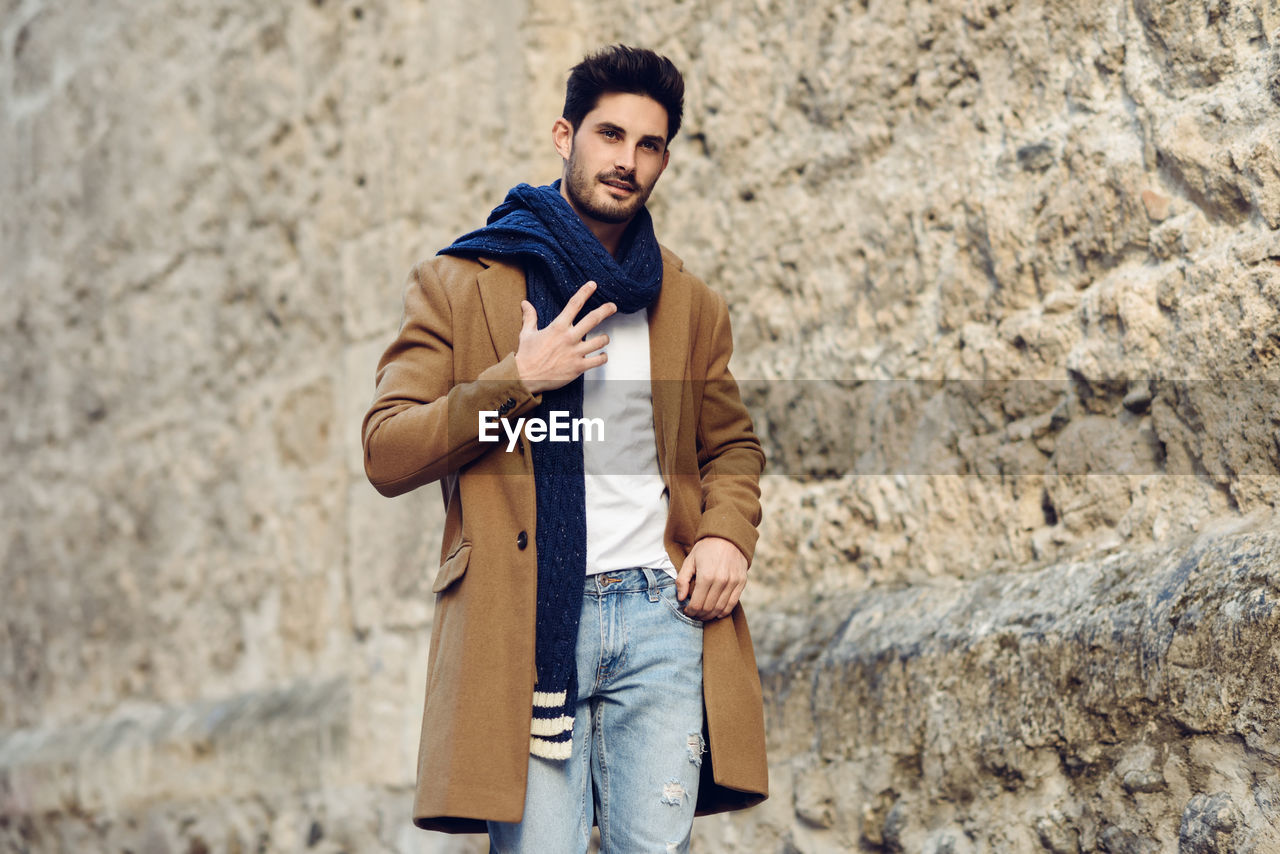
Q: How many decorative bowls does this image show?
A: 0